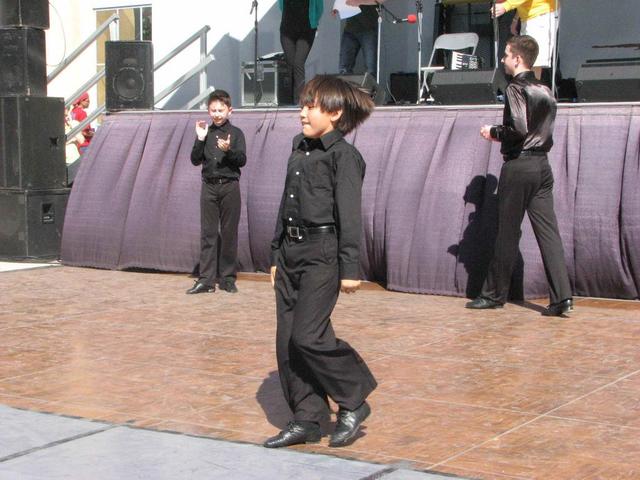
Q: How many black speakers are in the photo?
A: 5